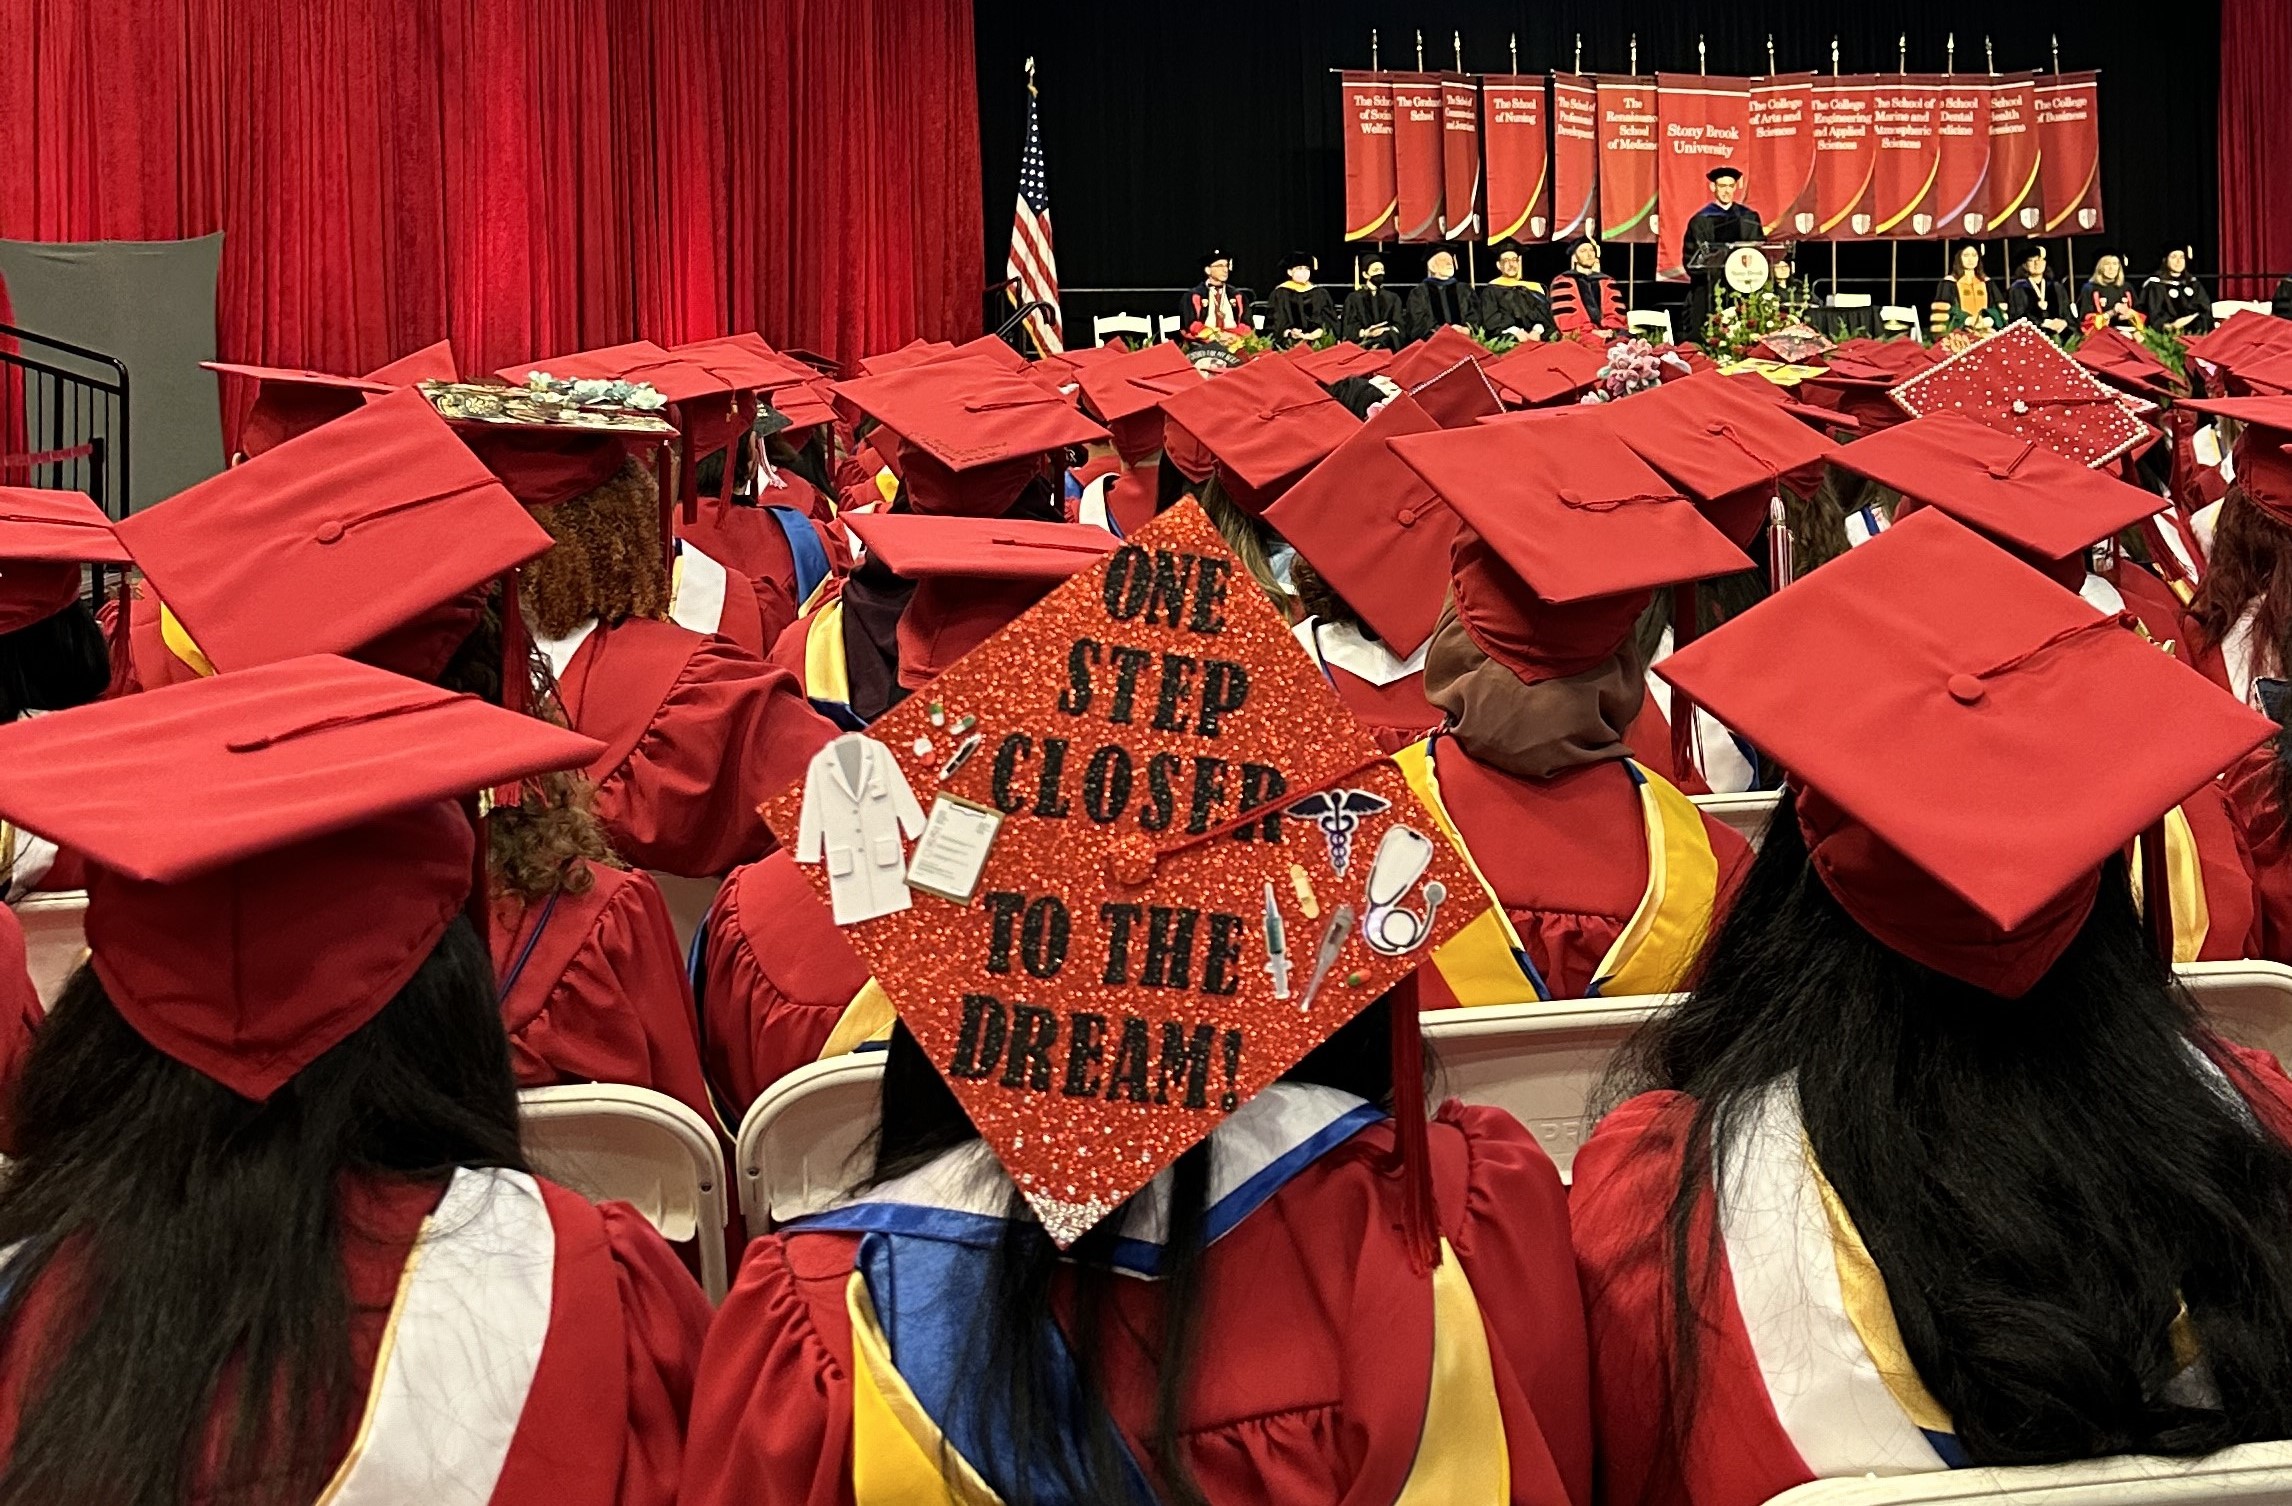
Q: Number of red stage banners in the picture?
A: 13